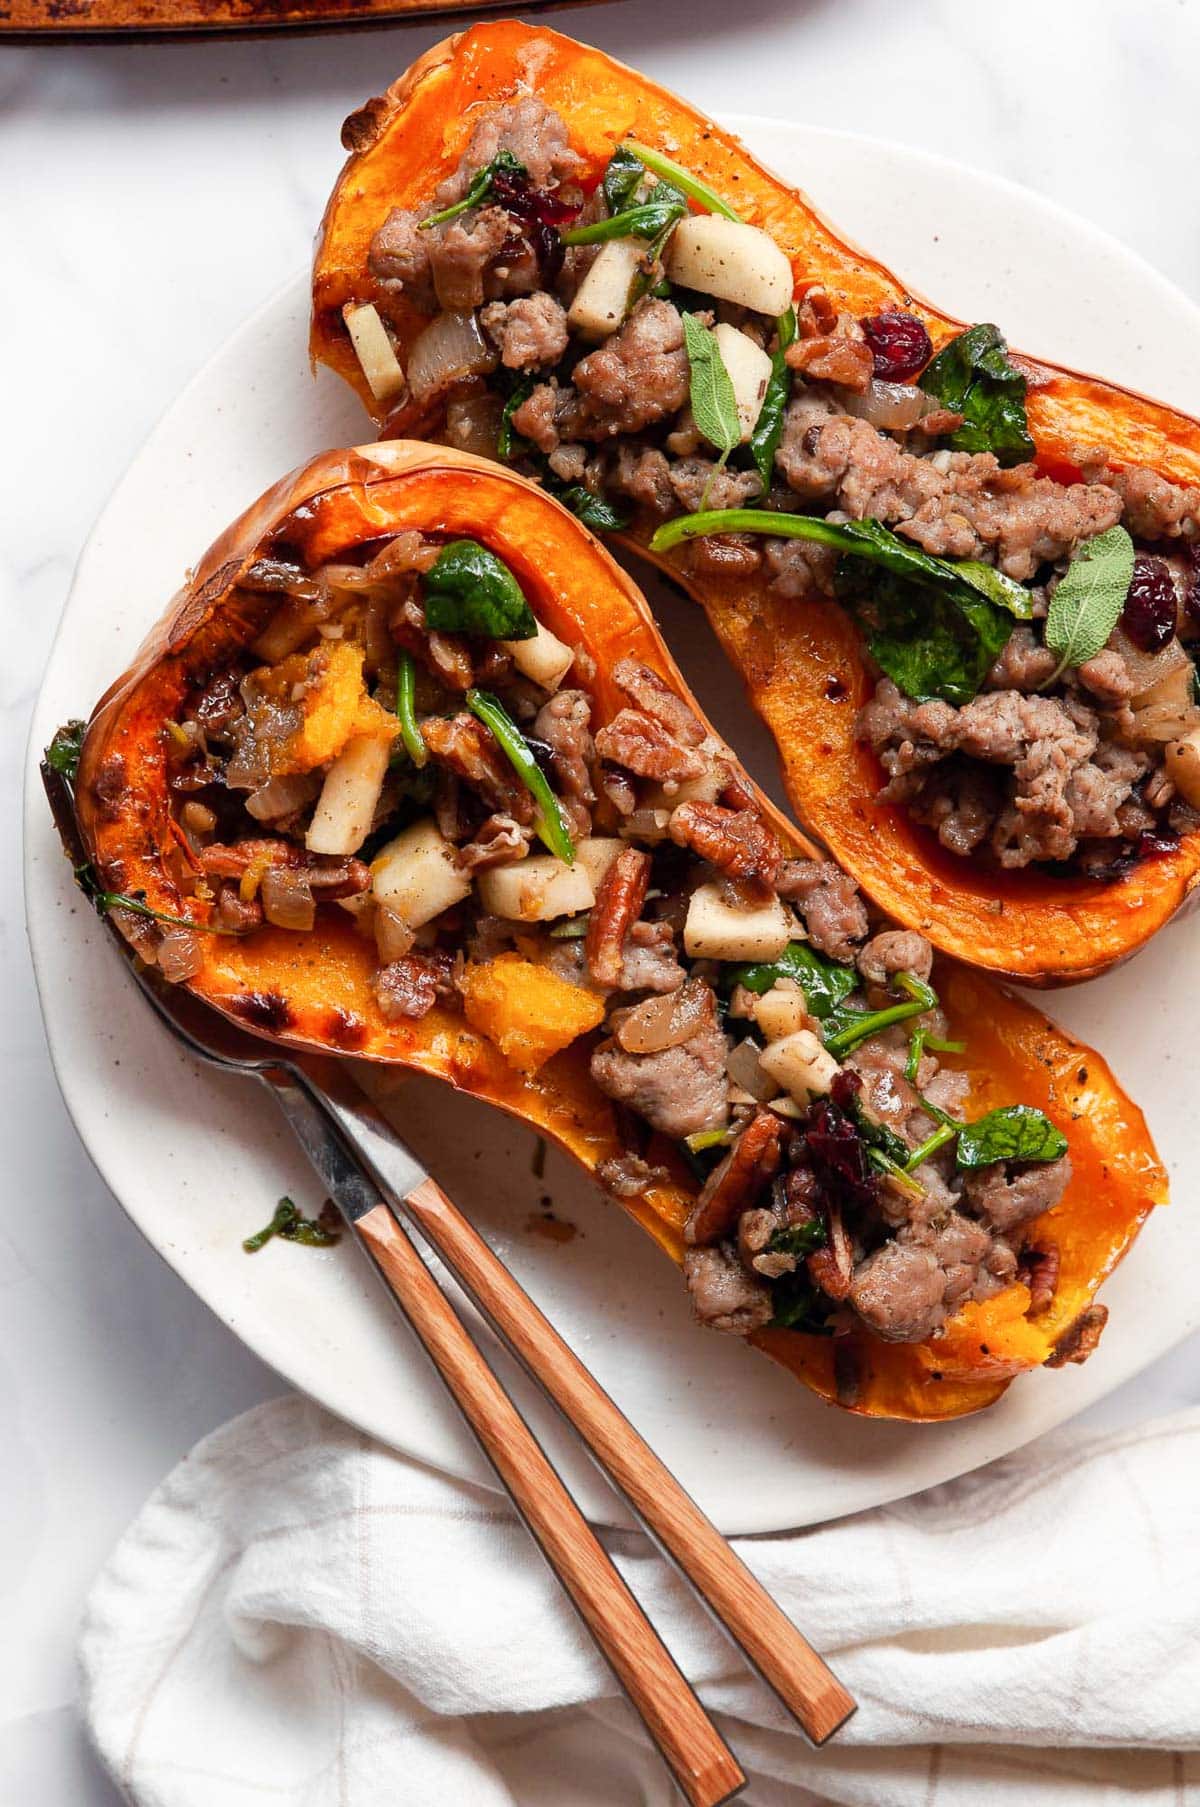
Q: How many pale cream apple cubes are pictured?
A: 12